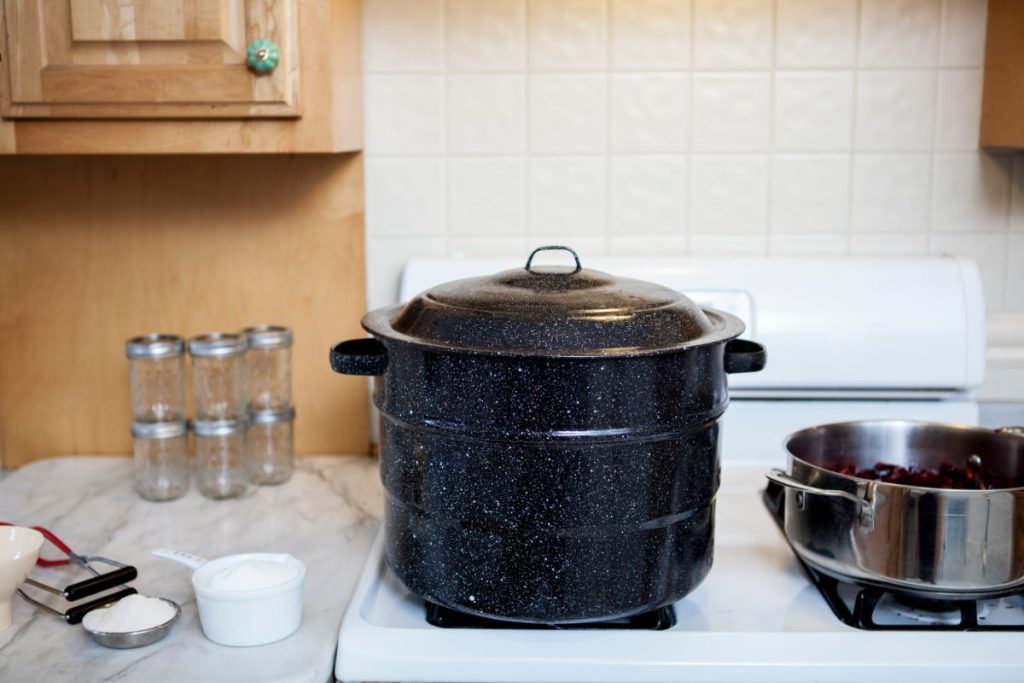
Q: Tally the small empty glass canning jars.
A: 6